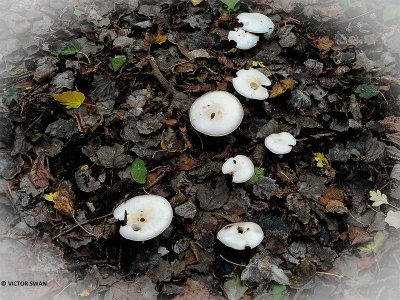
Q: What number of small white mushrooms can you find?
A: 8